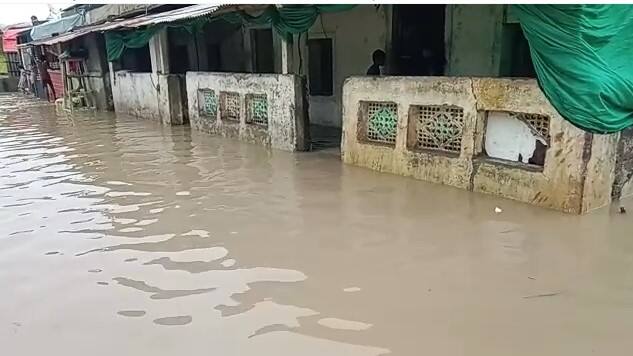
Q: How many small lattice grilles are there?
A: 6